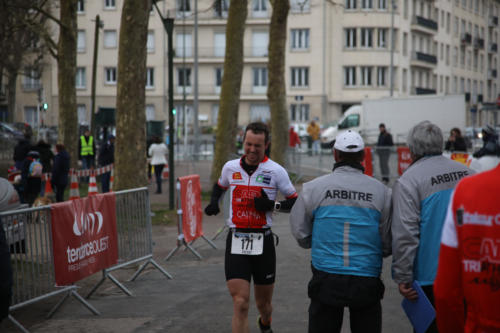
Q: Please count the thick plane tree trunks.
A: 4